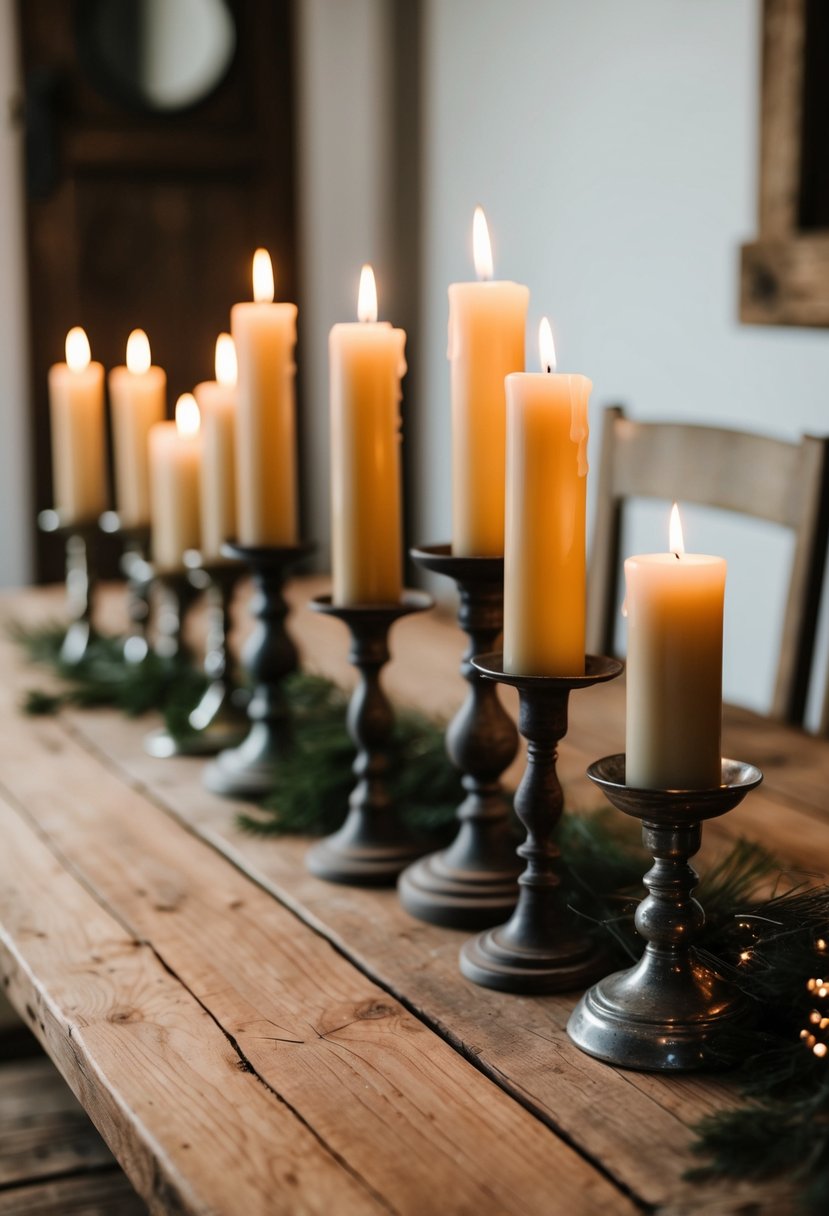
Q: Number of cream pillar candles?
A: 9